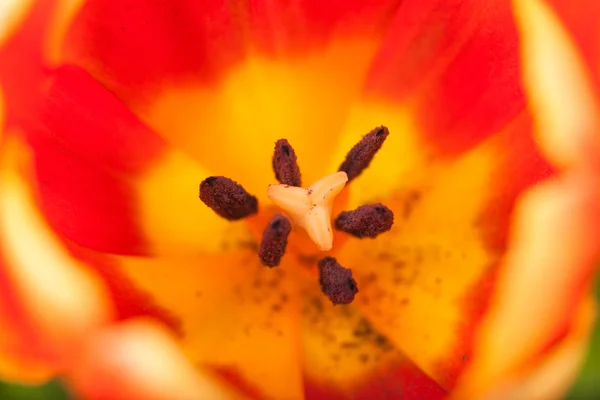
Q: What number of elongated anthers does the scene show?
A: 6